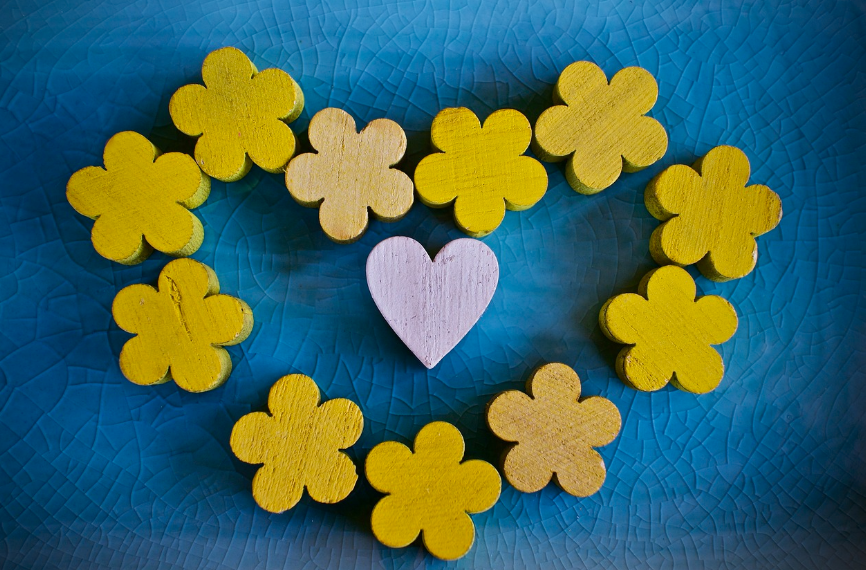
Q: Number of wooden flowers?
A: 11